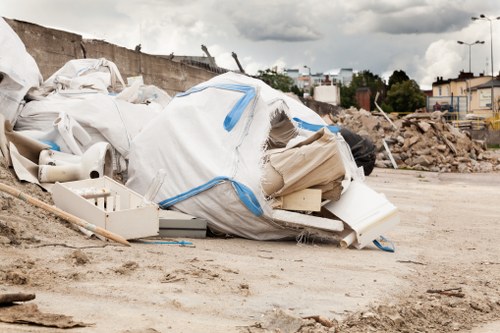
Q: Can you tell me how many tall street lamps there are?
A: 2